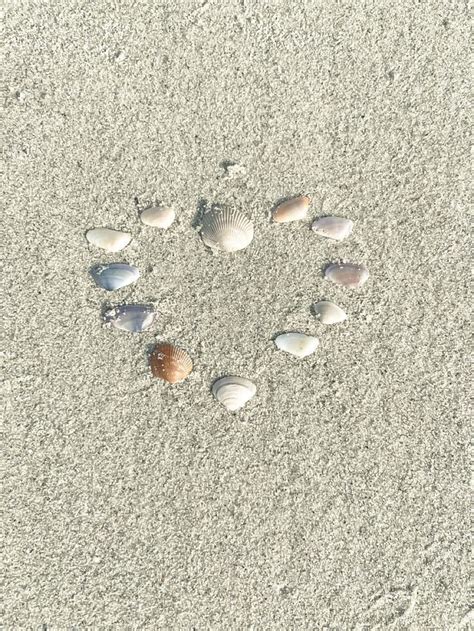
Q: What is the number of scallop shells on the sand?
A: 2